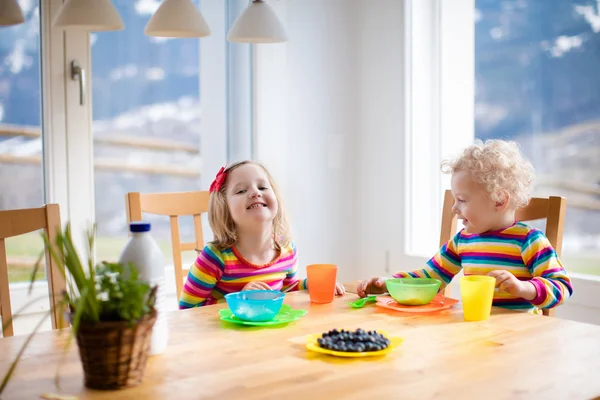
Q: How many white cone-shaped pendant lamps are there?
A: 4